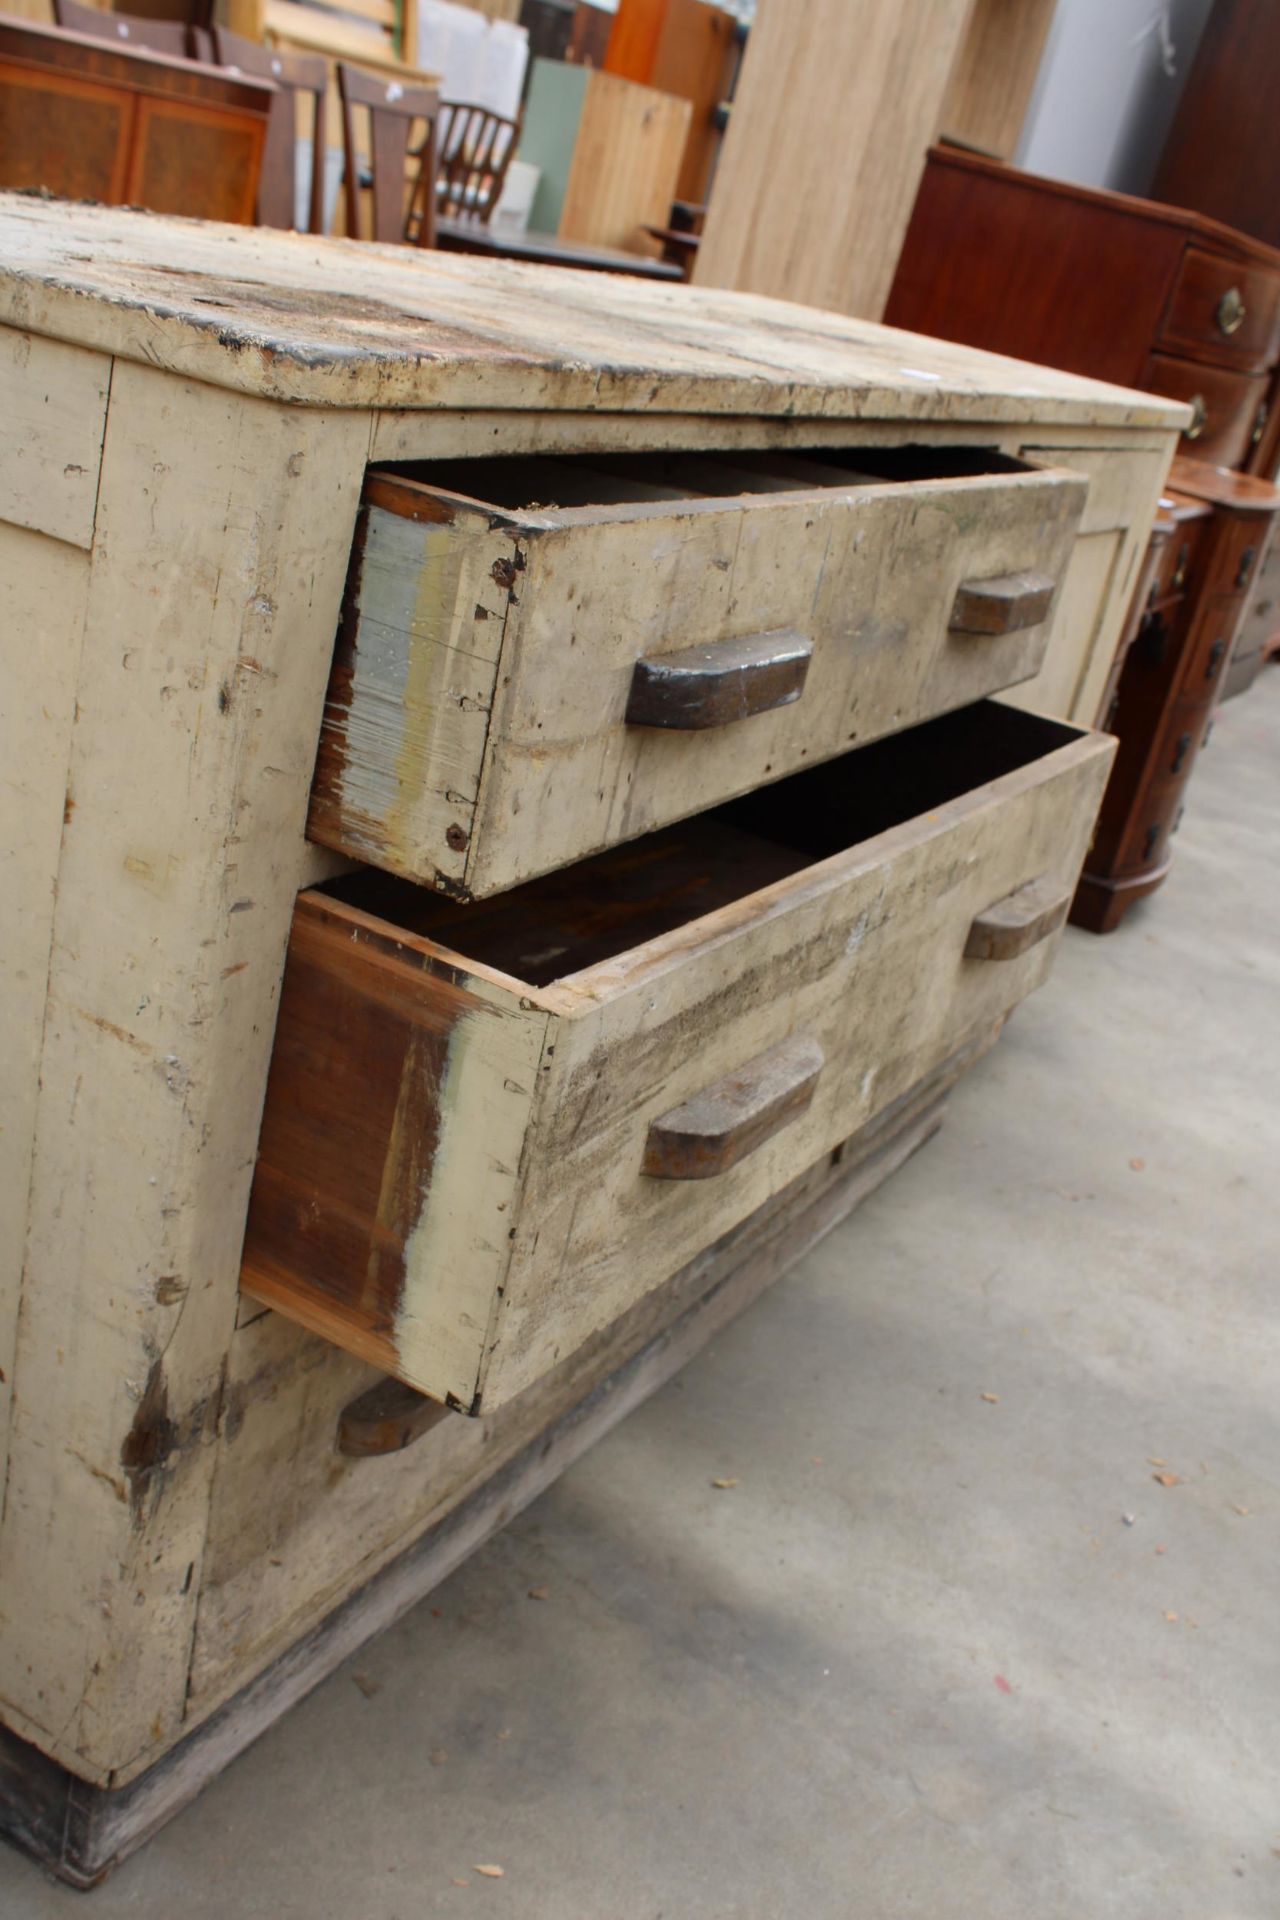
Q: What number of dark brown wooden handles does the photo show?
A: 5